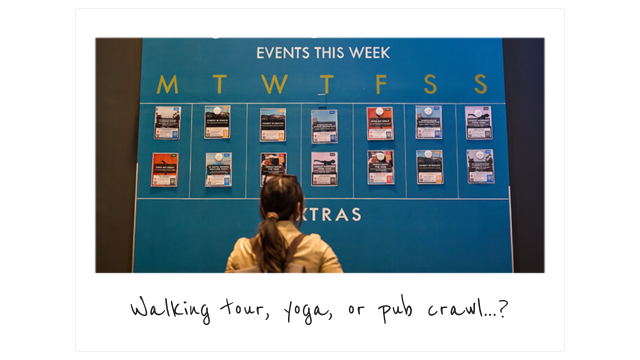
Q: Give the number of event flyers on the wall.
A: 14